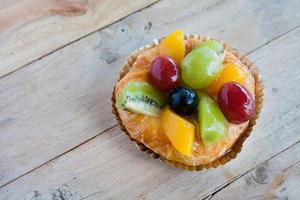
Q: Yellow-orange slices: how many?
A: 3